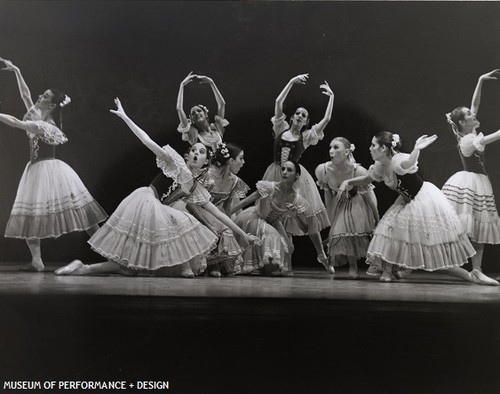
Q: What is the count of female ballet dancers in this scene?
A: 9